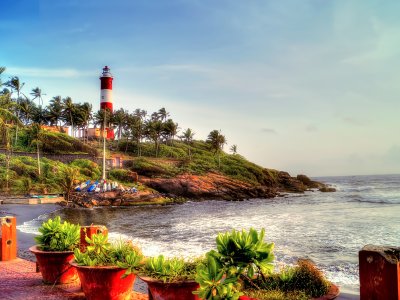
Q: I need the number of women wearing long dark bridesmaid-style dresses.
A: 0